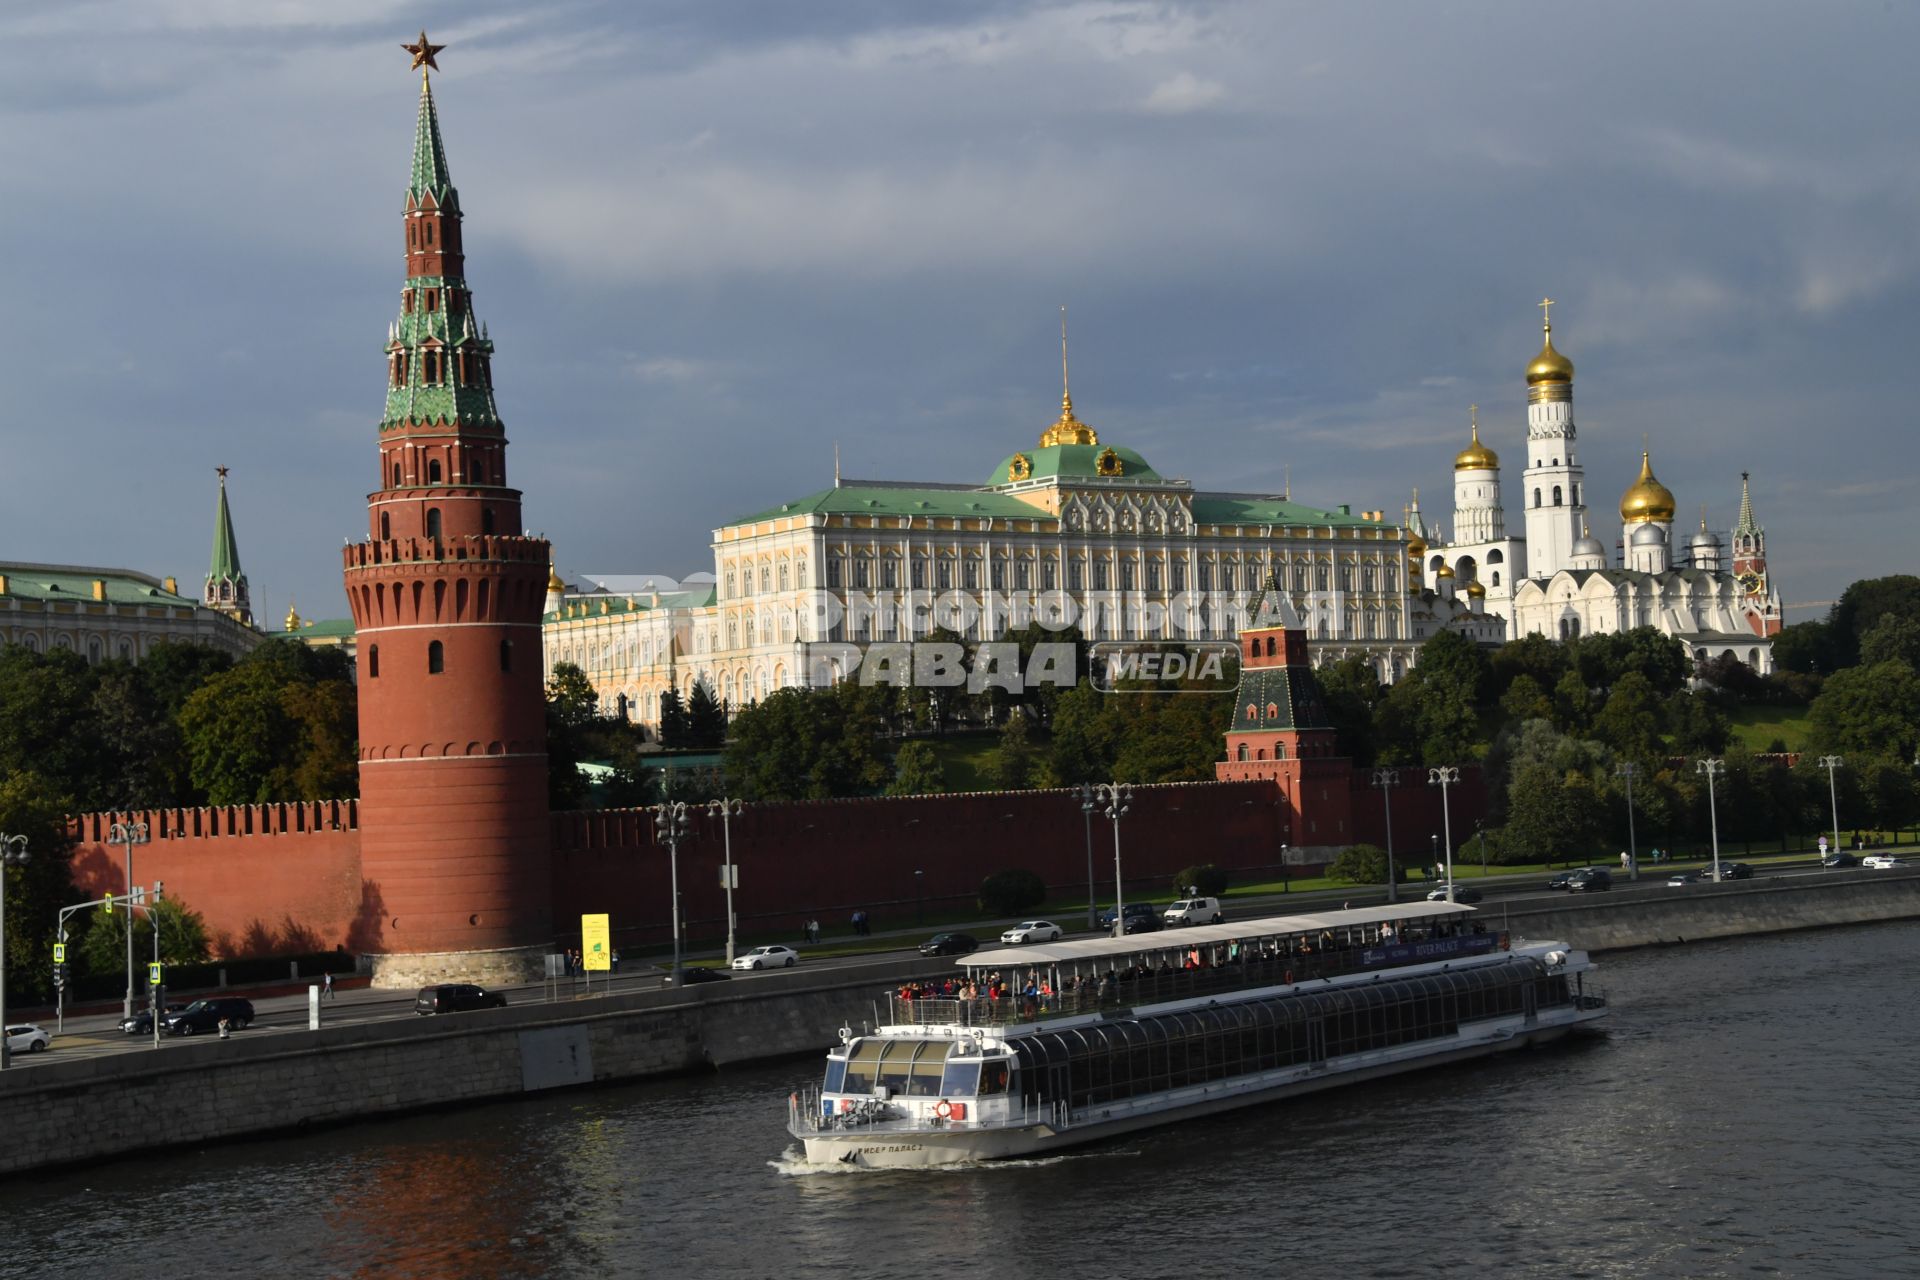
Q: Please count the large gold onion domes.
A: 3